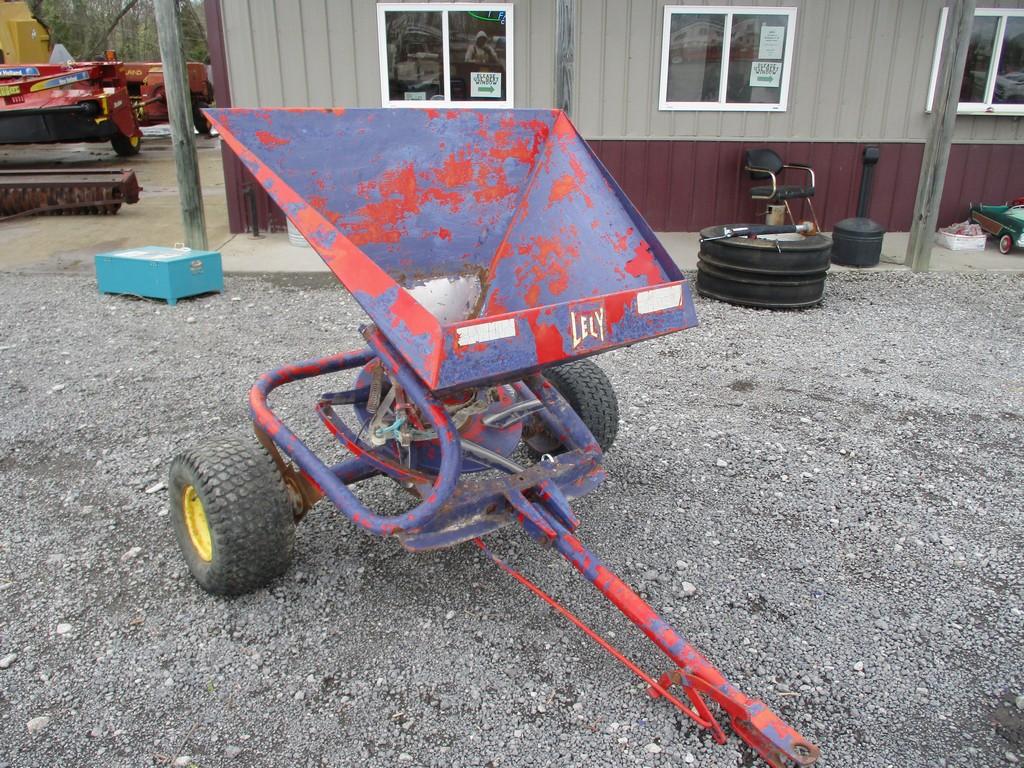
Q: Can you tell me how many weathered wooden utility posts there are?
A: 3